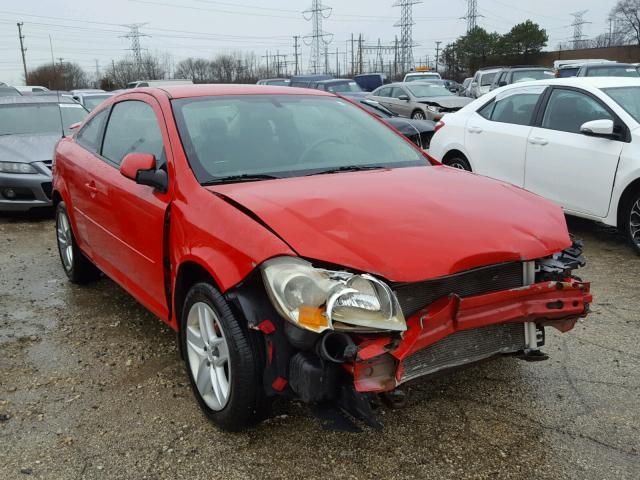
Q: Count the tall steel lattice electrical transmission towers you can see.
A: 5